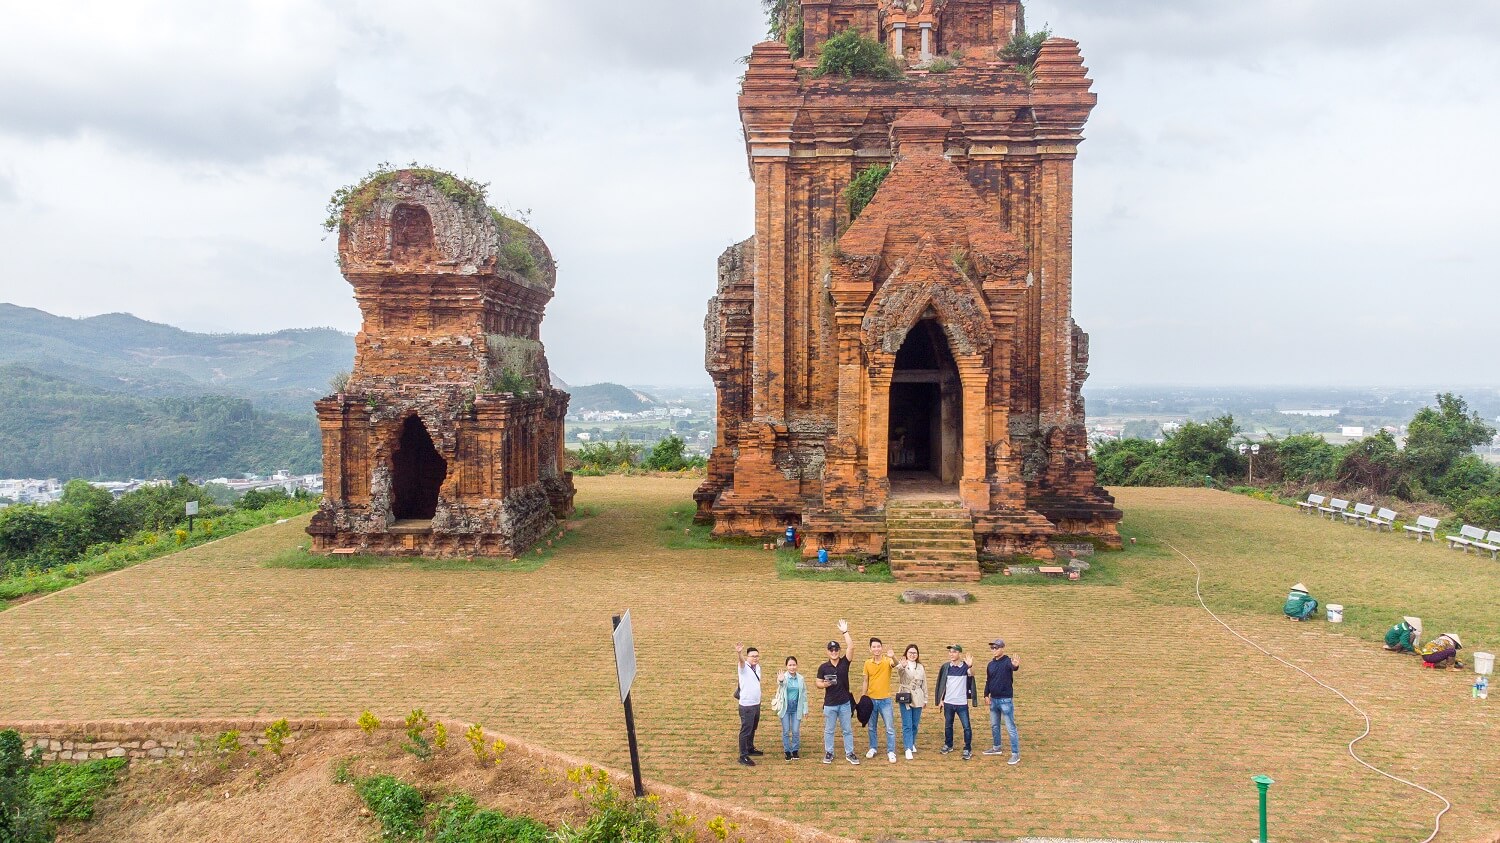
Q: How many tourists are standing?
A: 7